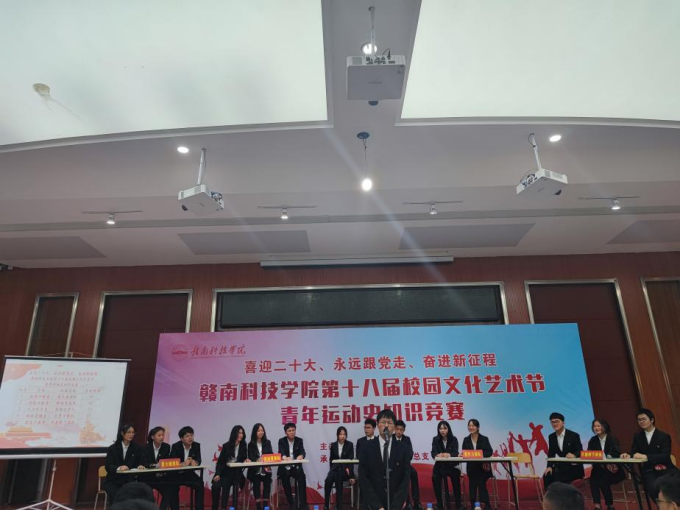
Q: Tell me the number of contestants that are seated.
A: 14